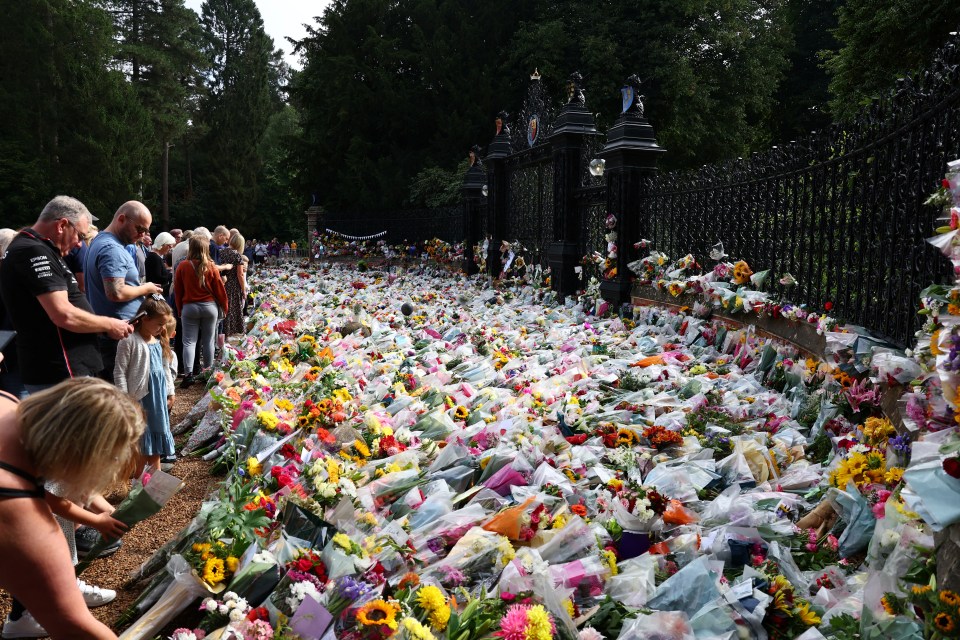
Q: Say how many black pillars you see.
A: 4